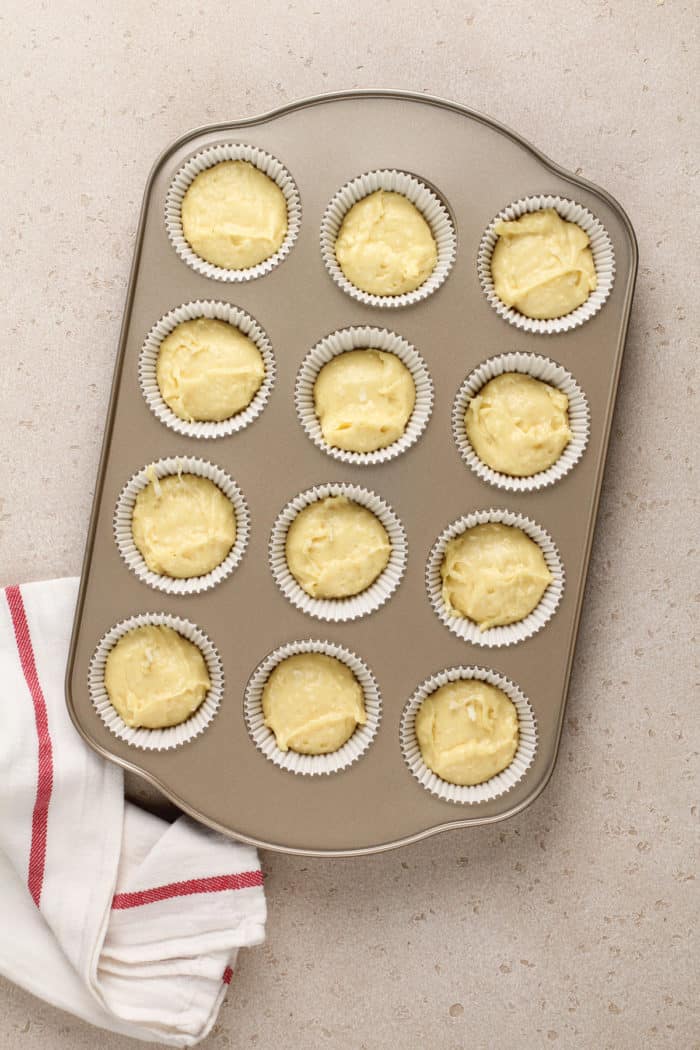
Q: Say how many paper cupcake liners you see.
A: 12